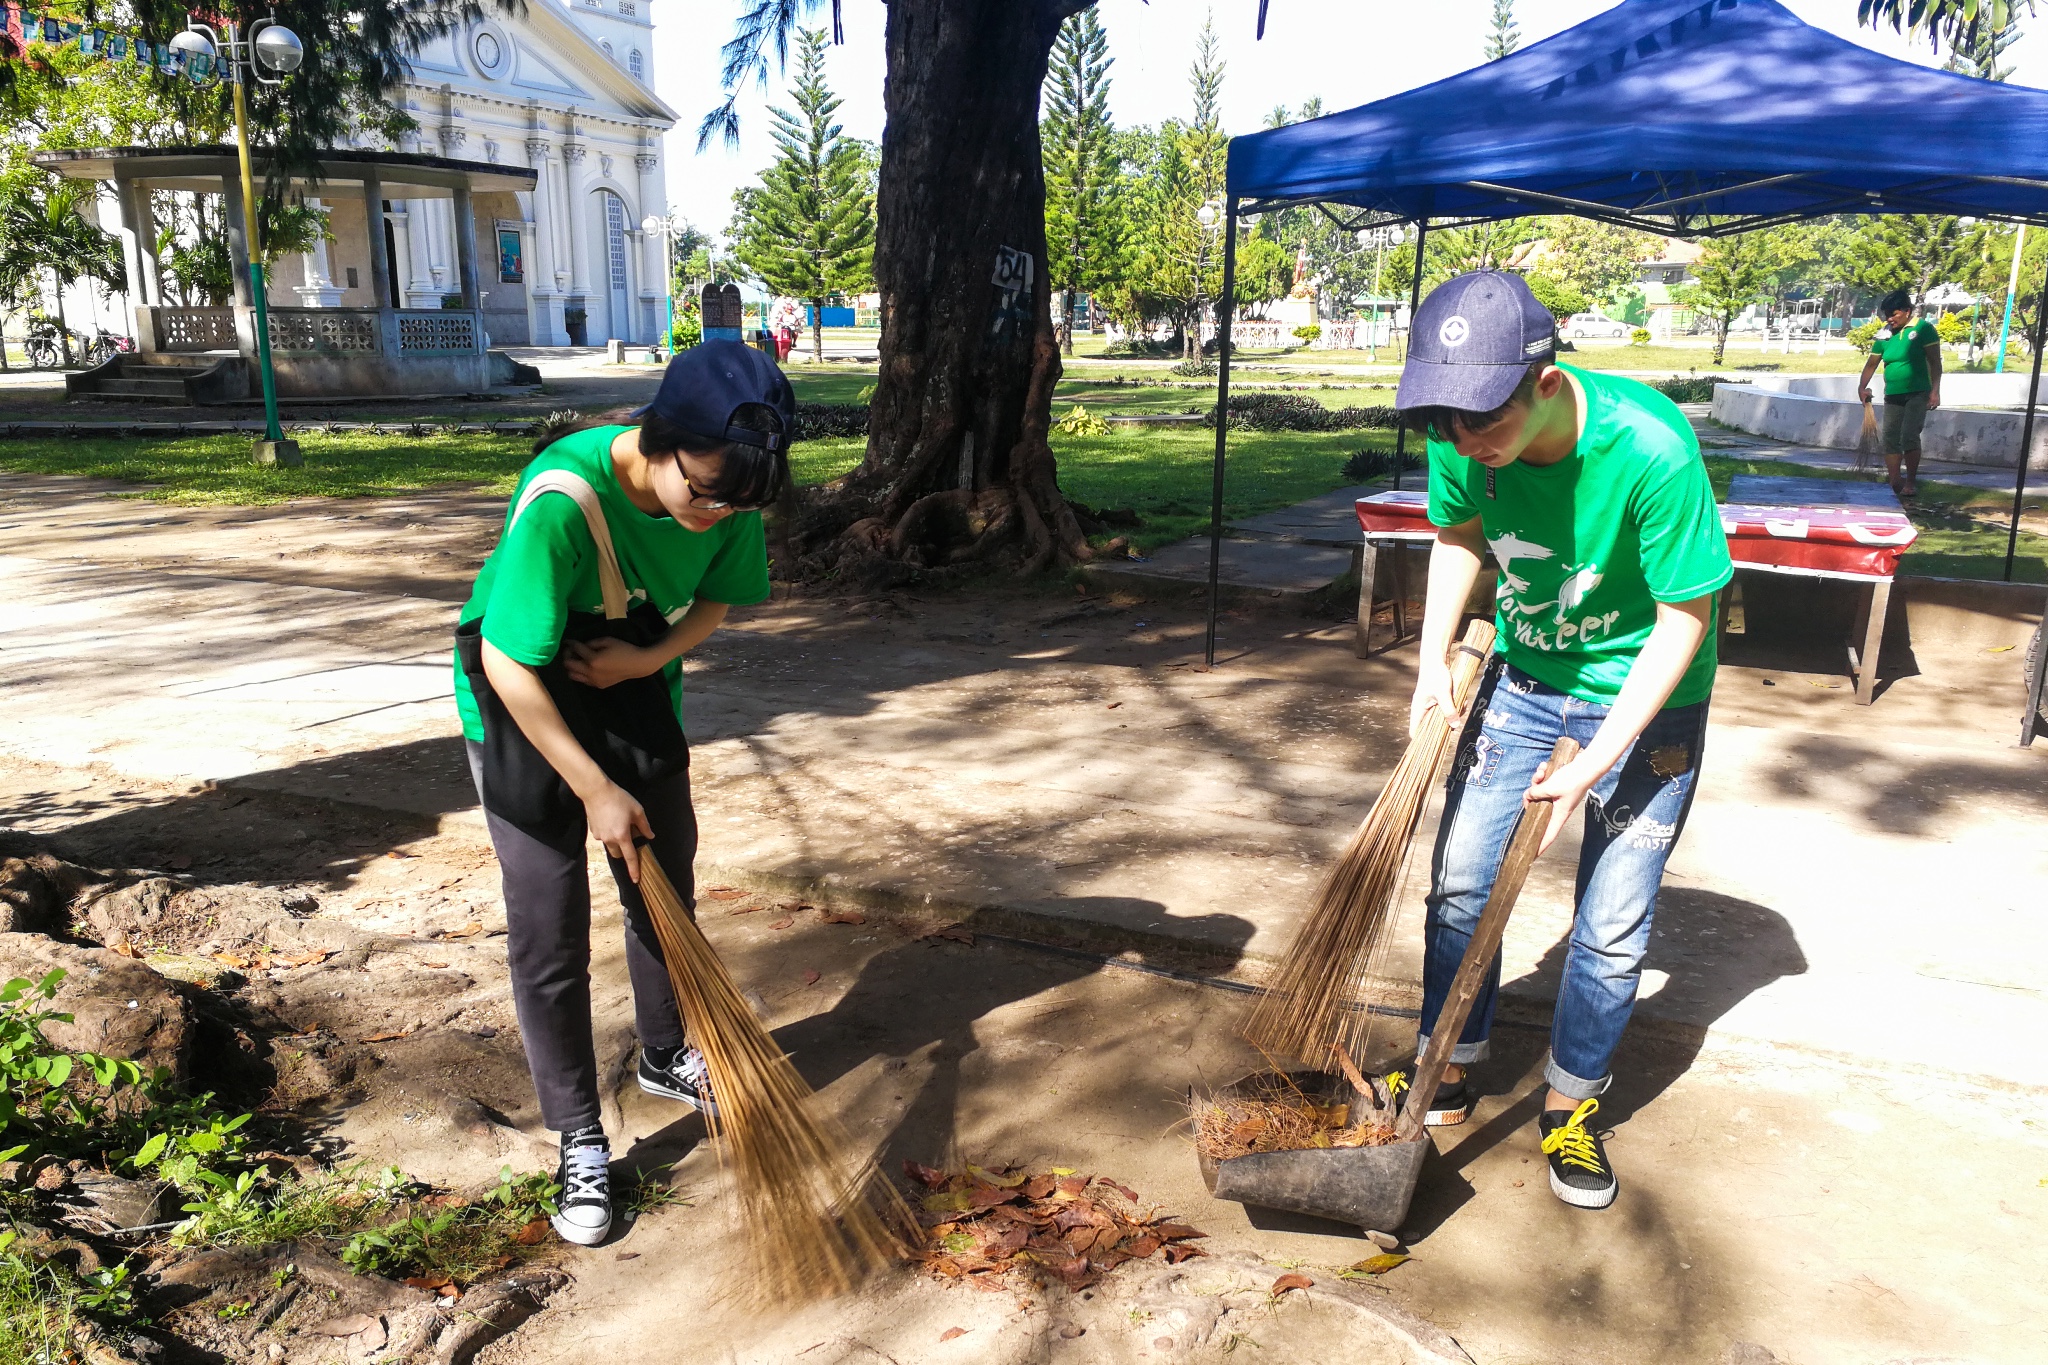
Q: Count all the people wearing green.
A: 3